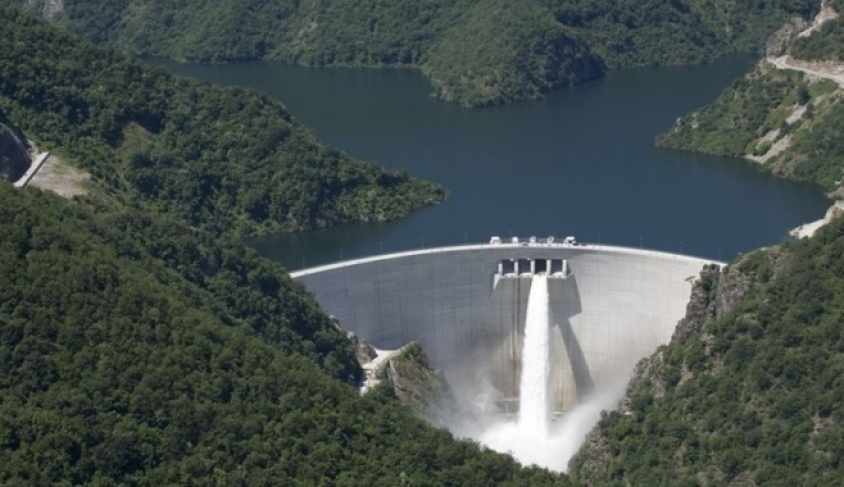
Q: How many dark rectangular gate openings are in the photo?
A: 4